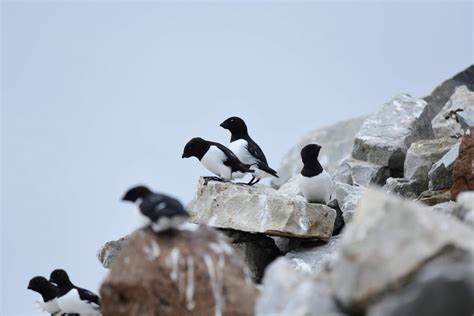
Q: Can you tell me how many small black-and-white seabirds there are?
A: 6